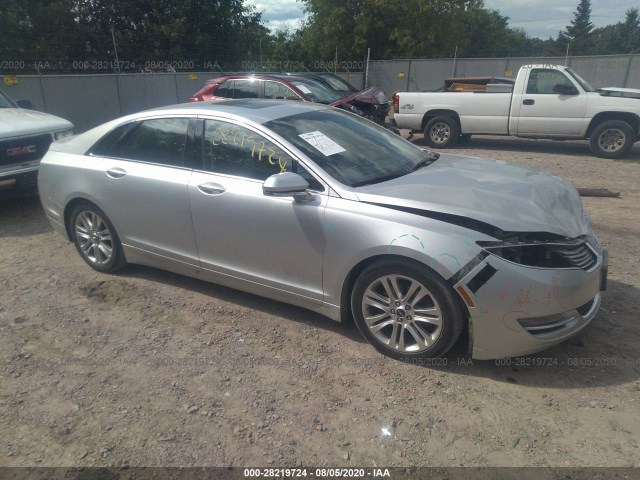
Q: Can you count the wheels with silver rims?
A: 4